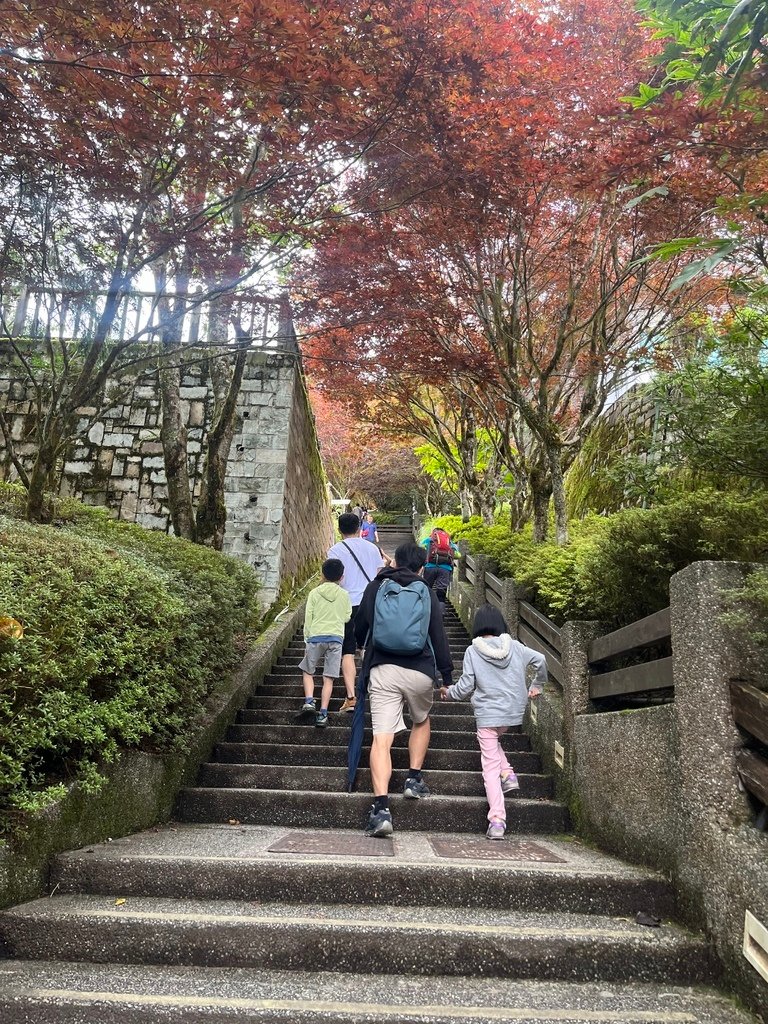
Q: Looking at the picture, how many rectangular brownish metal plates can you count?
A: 2